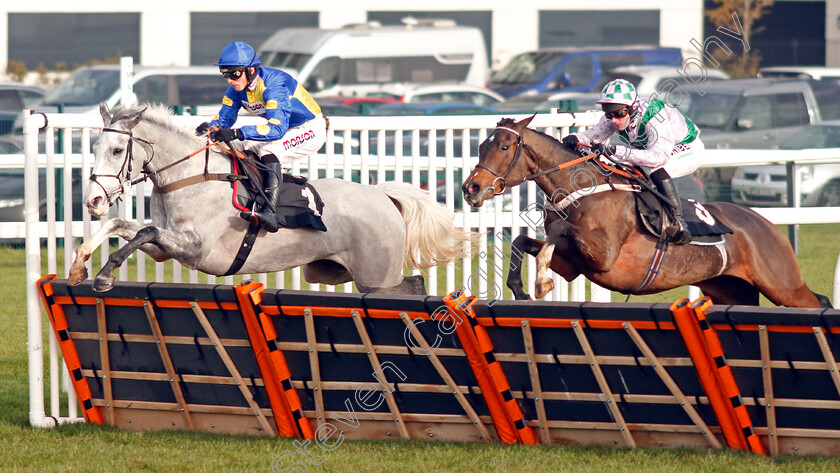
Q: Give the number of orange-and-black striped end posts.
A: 4